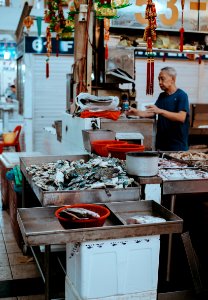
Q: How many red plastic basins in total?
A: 3